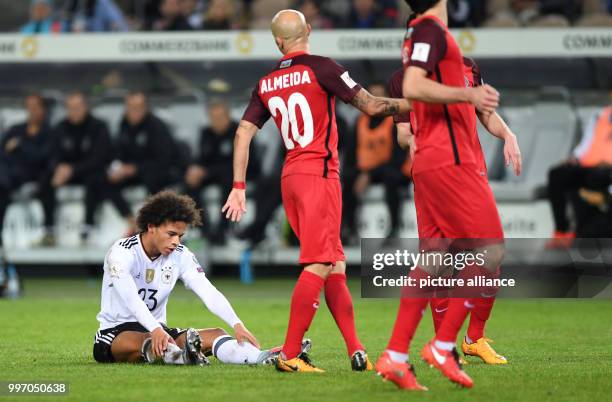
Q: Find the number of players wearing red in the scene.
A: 3